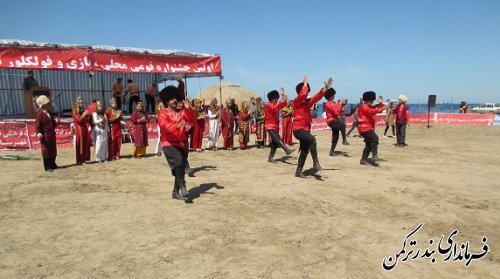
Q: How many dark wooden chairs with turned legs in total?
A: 0